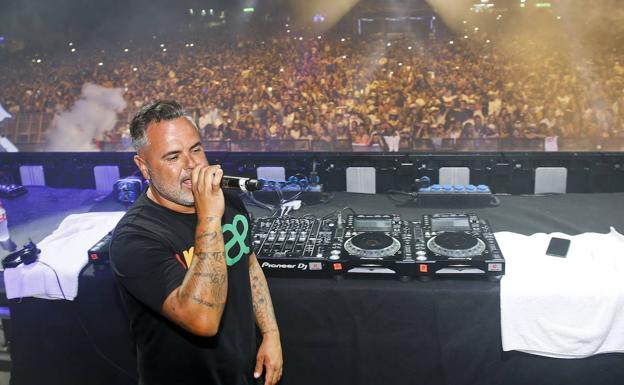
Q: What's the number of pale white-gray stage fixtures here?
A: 6